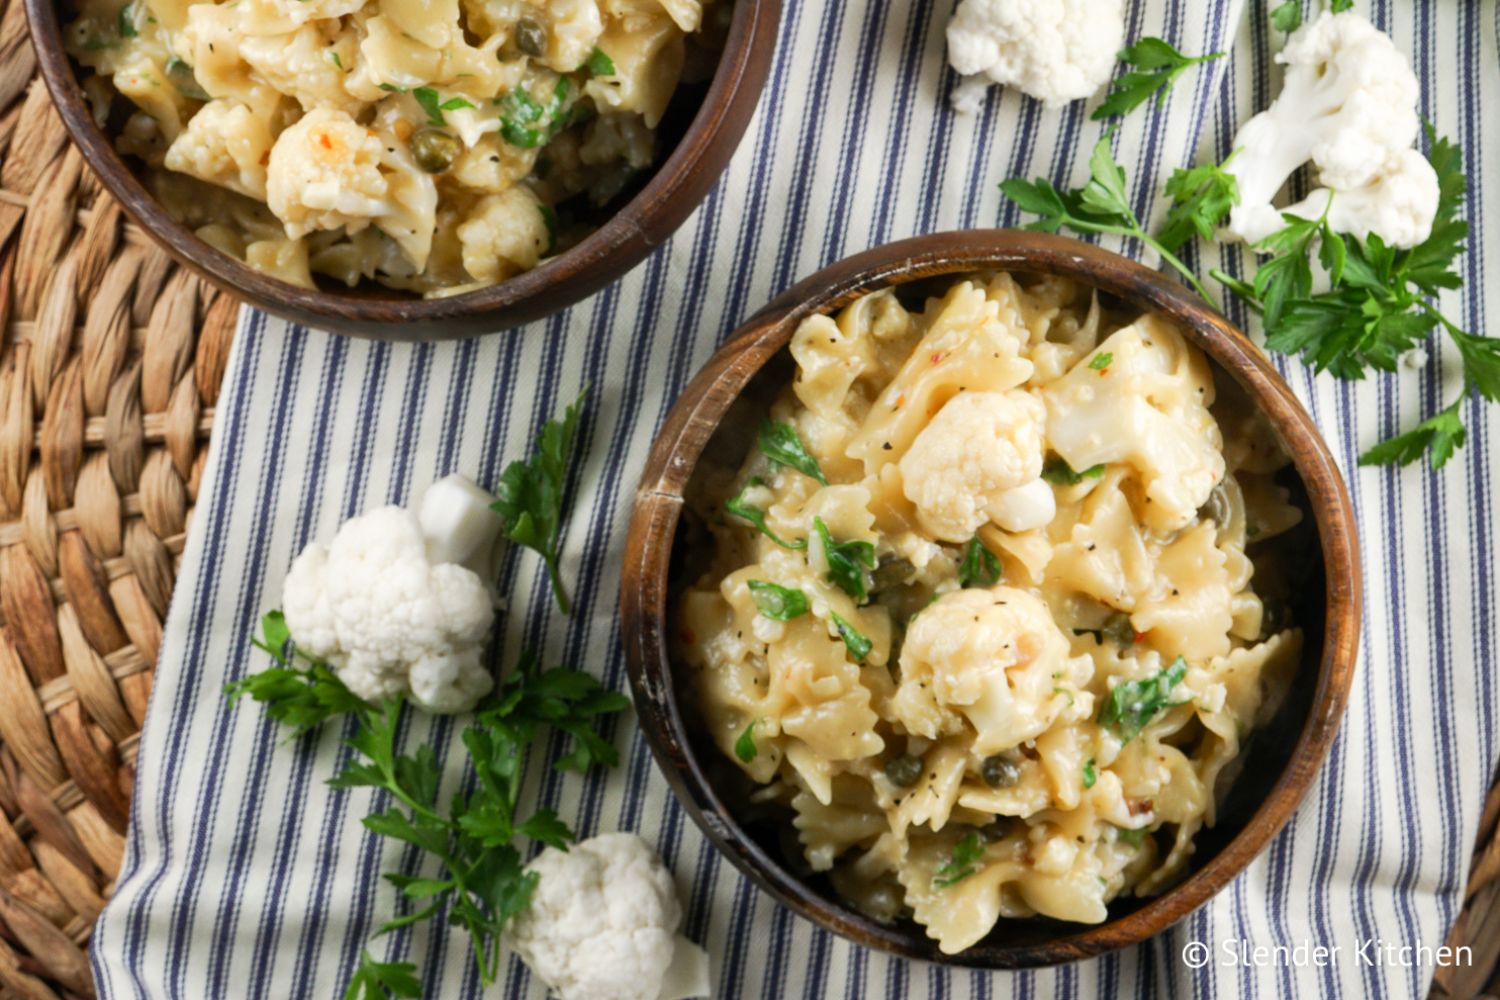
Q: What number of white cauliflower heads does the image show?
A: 4